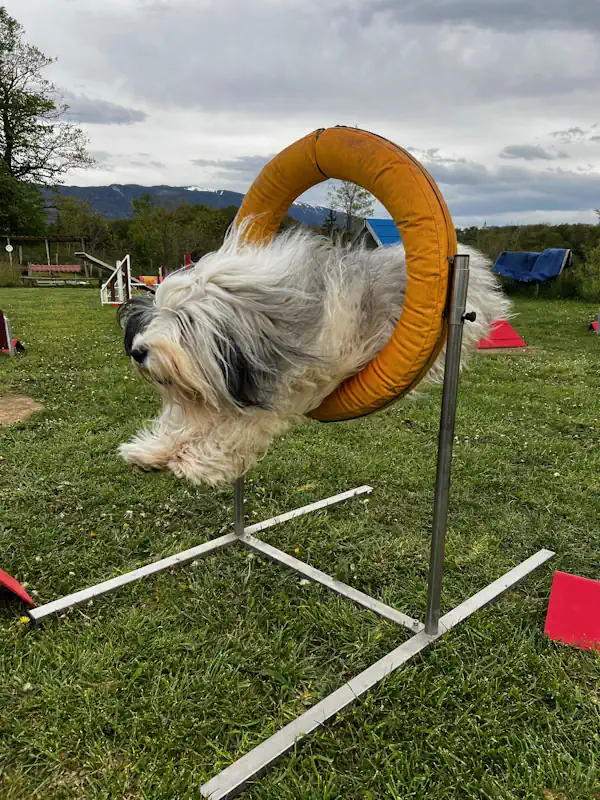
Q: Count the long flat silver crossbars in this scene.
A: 3